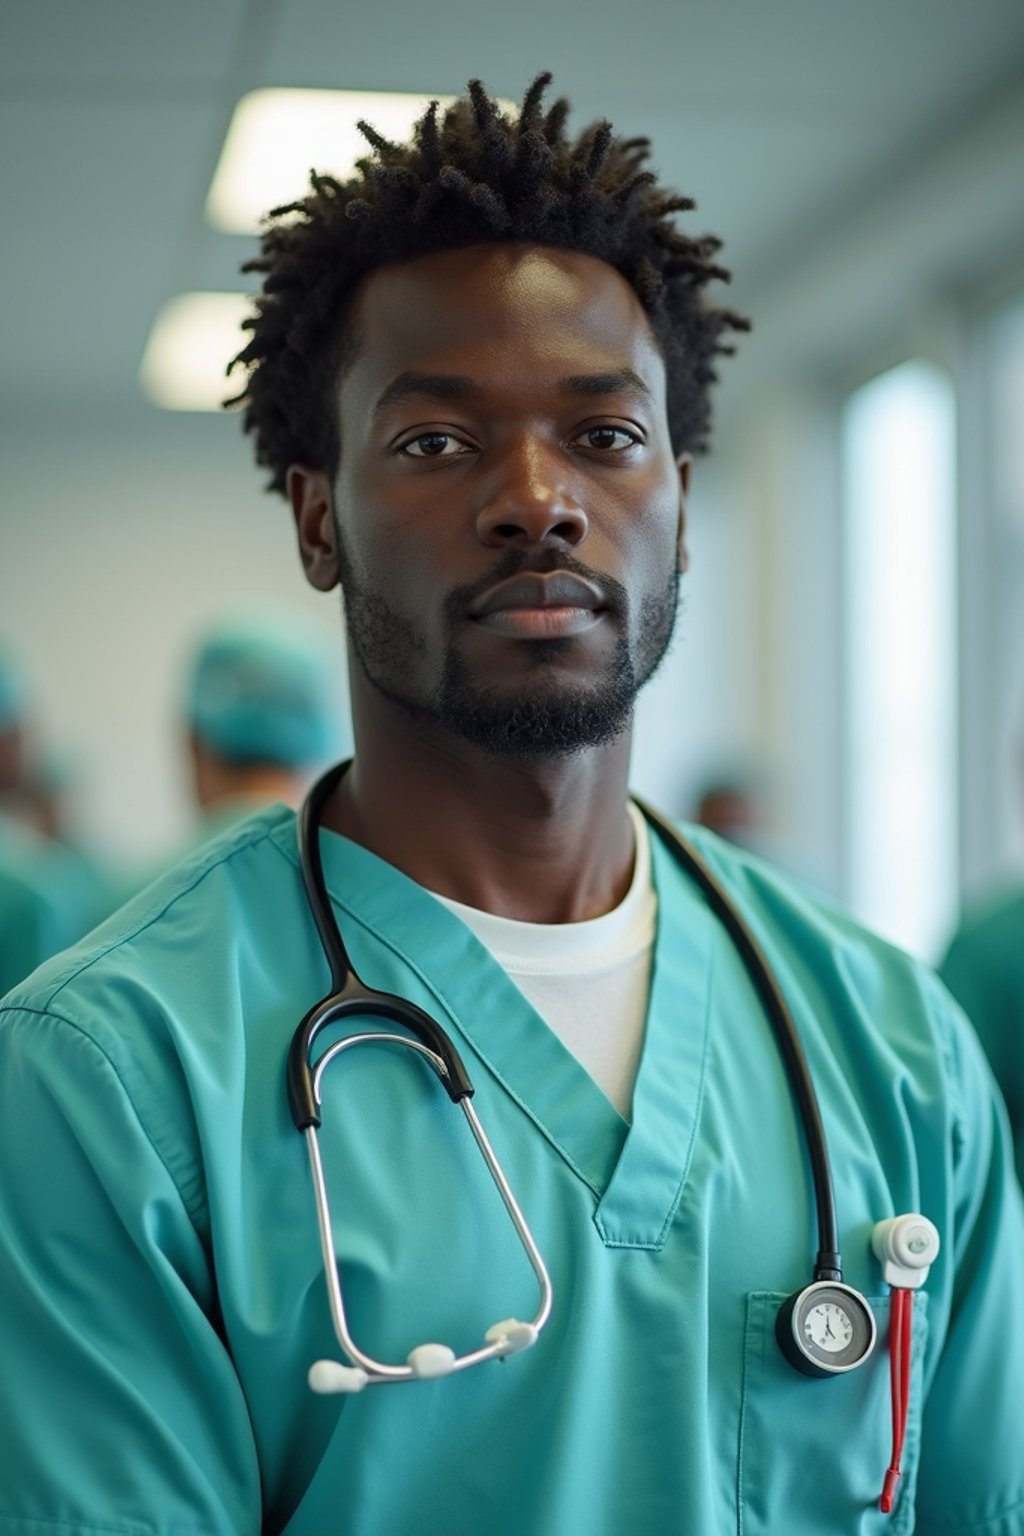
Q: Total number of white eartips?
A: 3